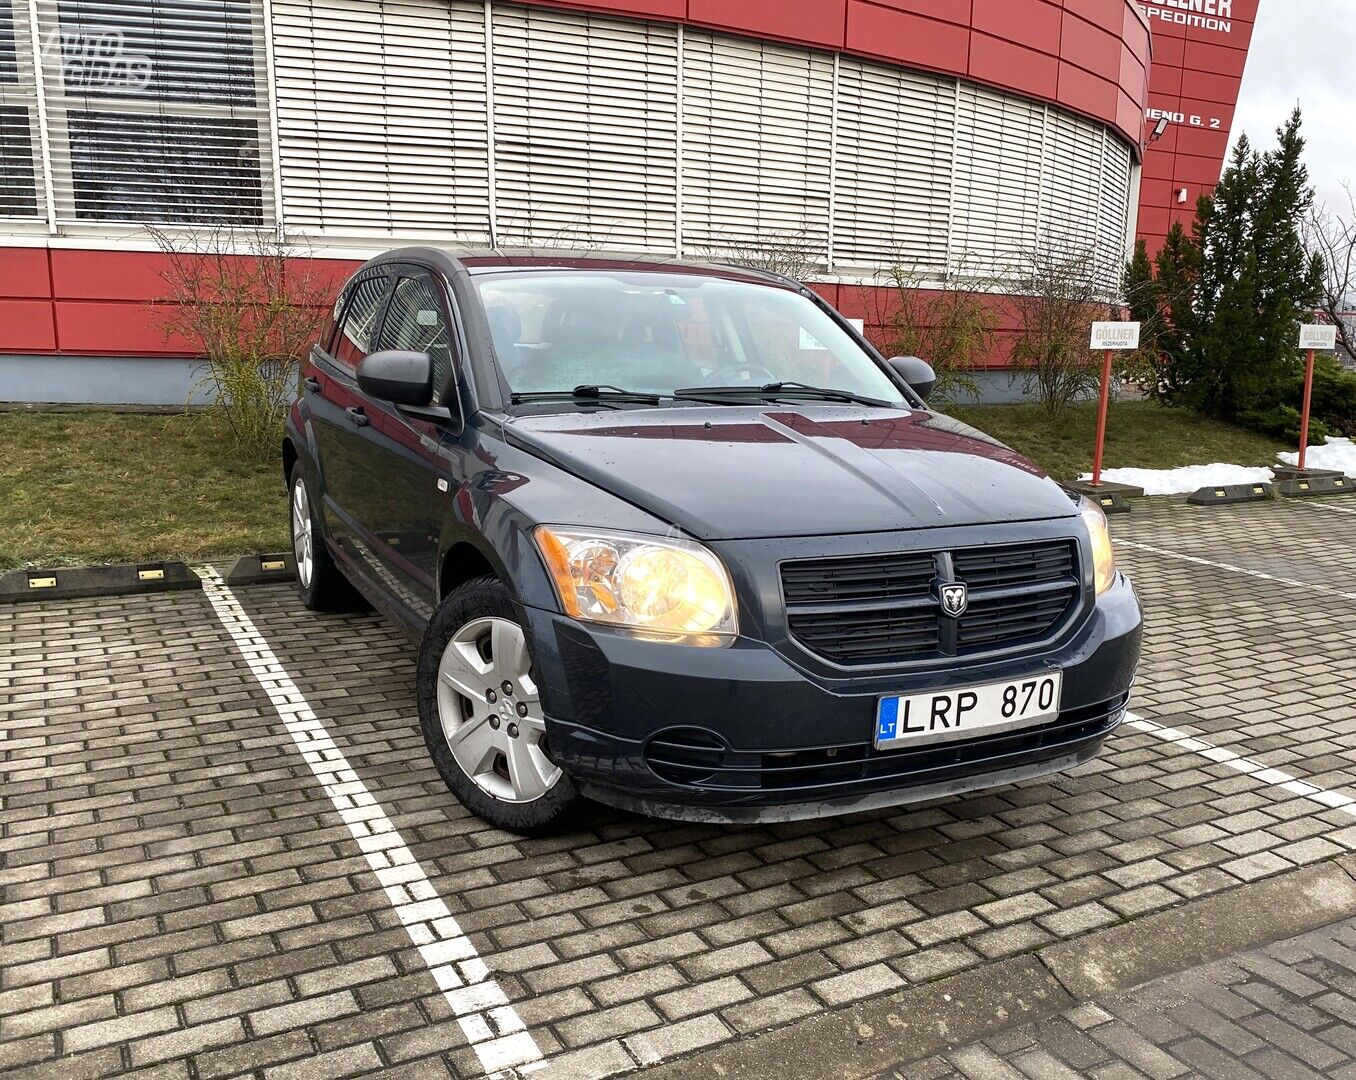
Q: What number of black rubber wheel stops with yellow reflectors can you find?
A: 5